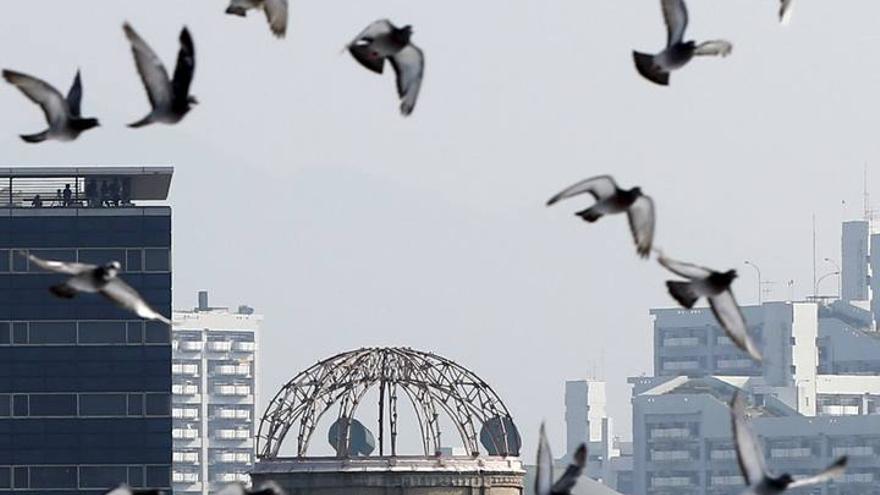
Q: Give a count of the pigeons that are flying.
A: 13